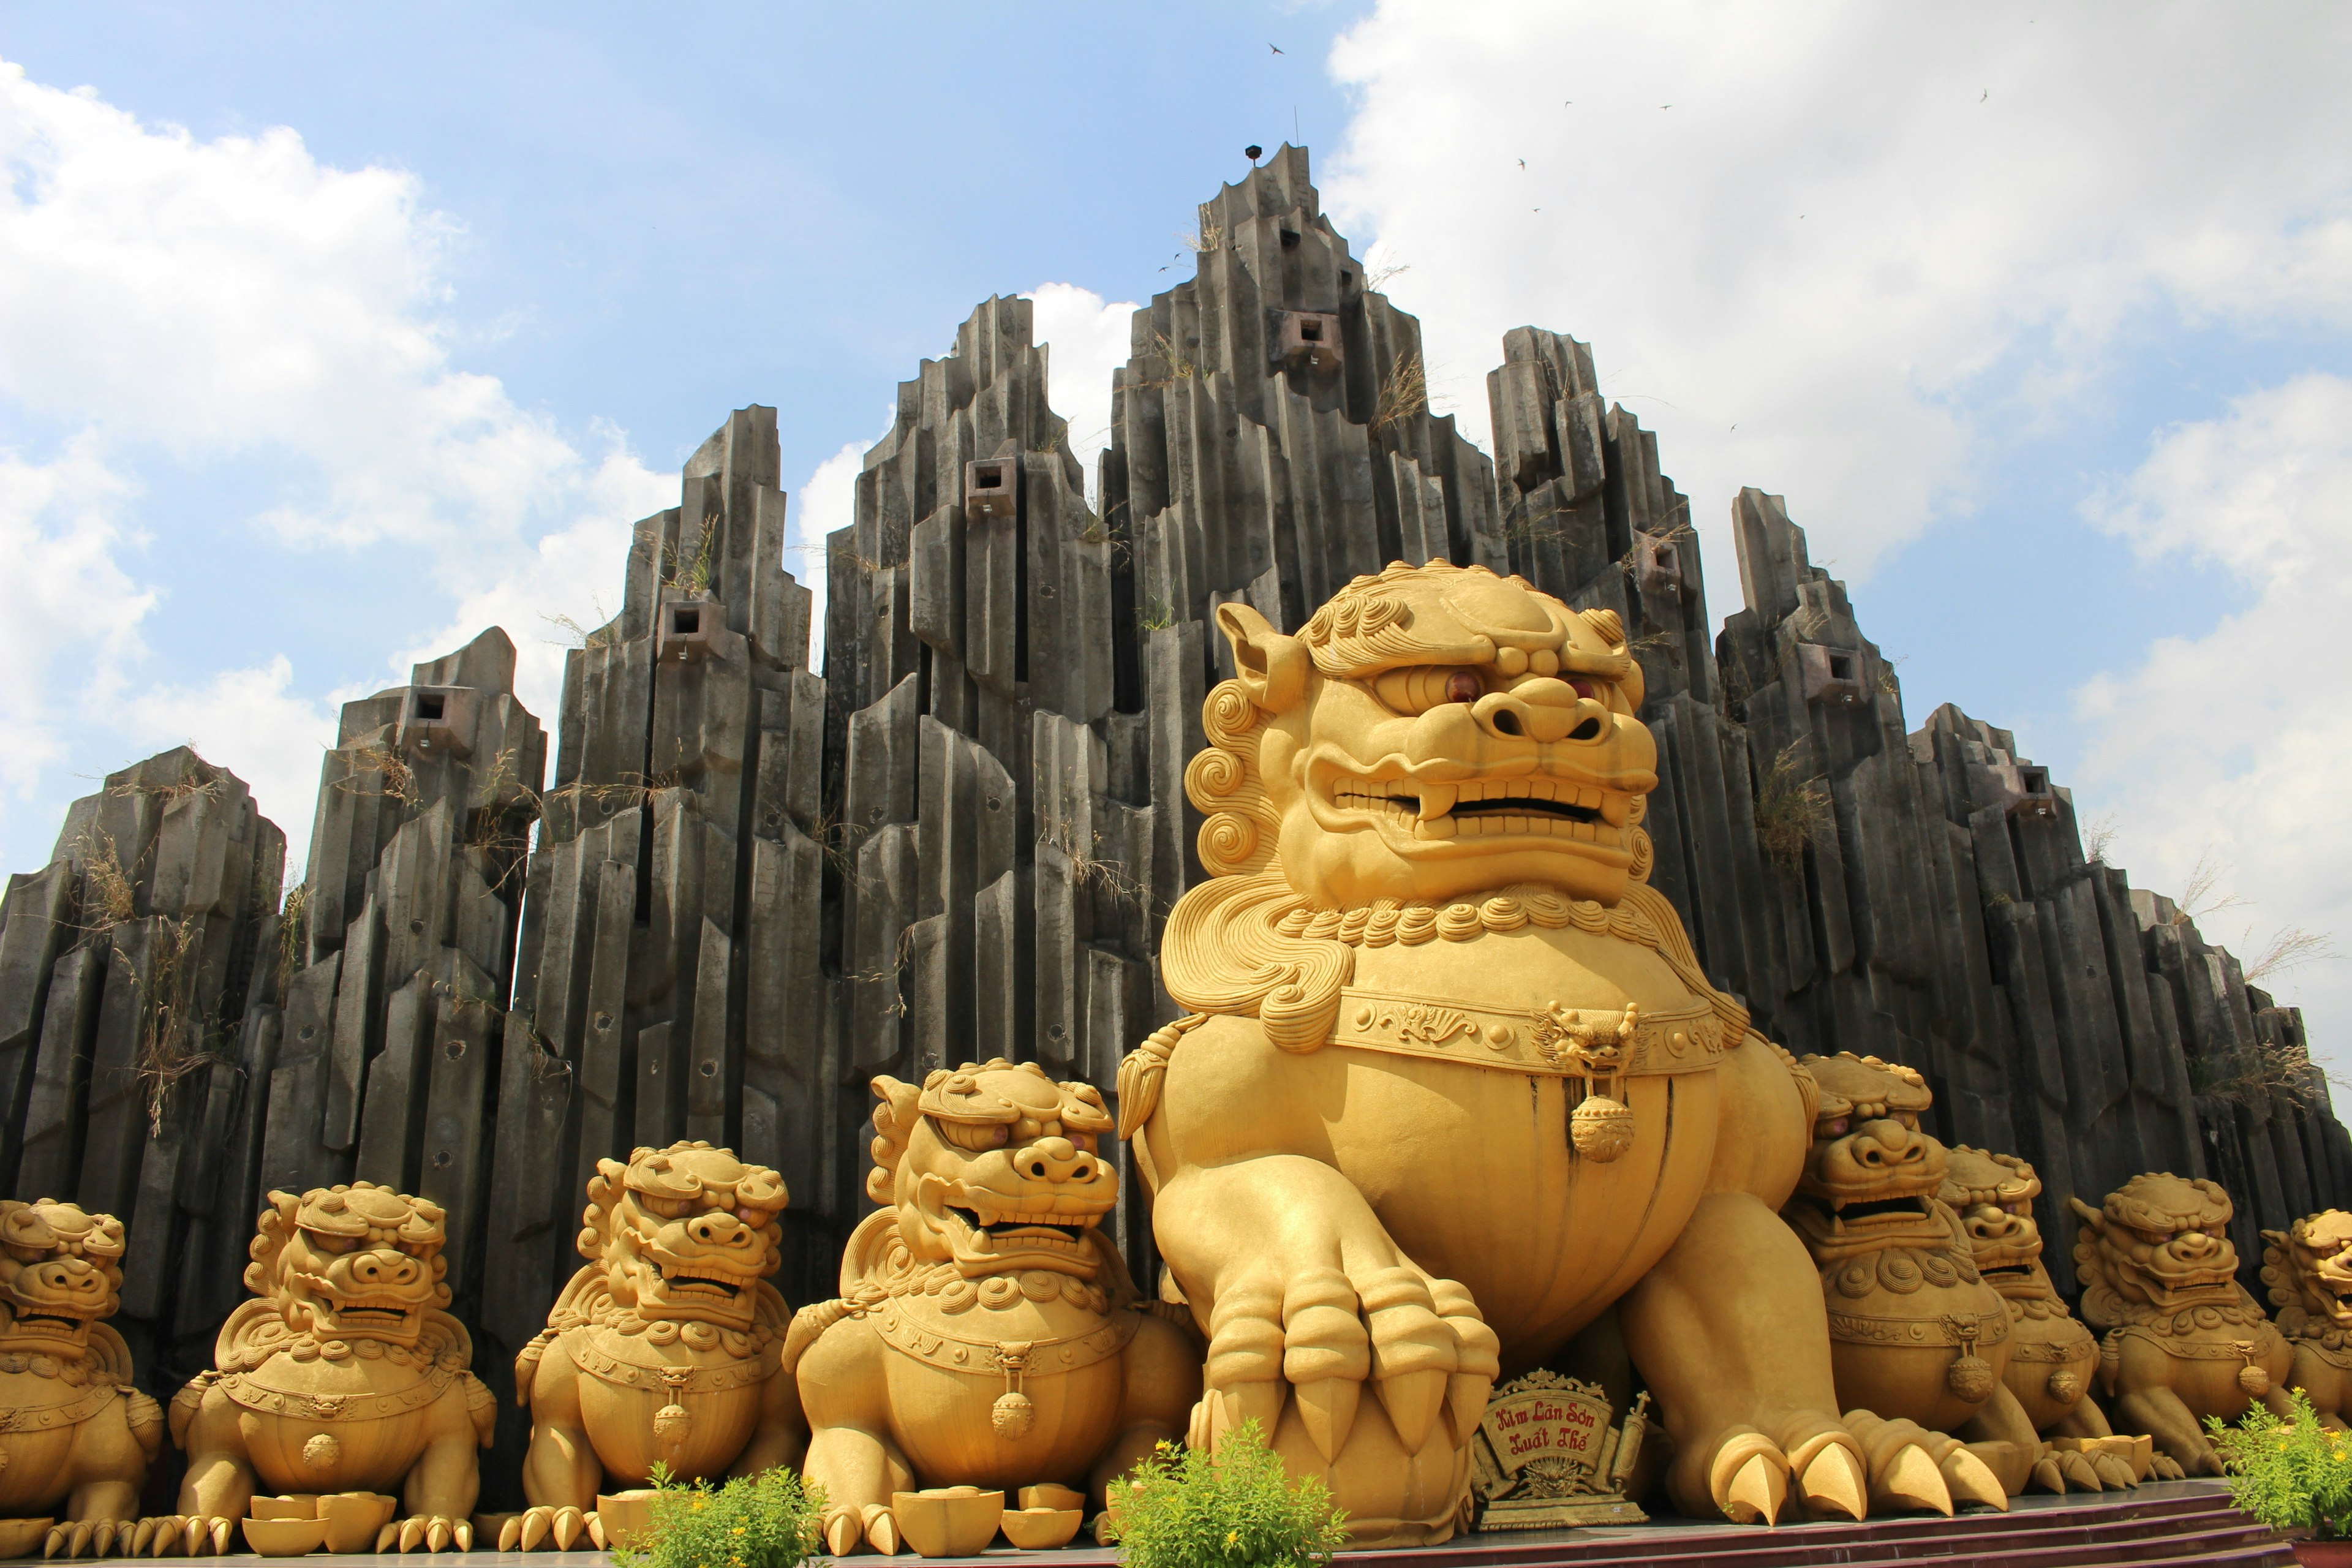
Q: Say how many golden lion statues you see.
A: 9